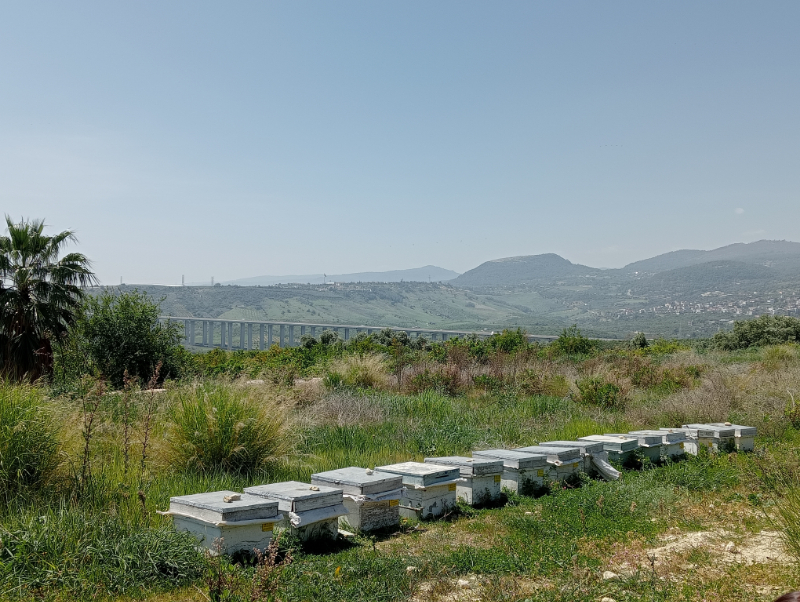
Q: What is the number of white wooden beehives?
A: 14